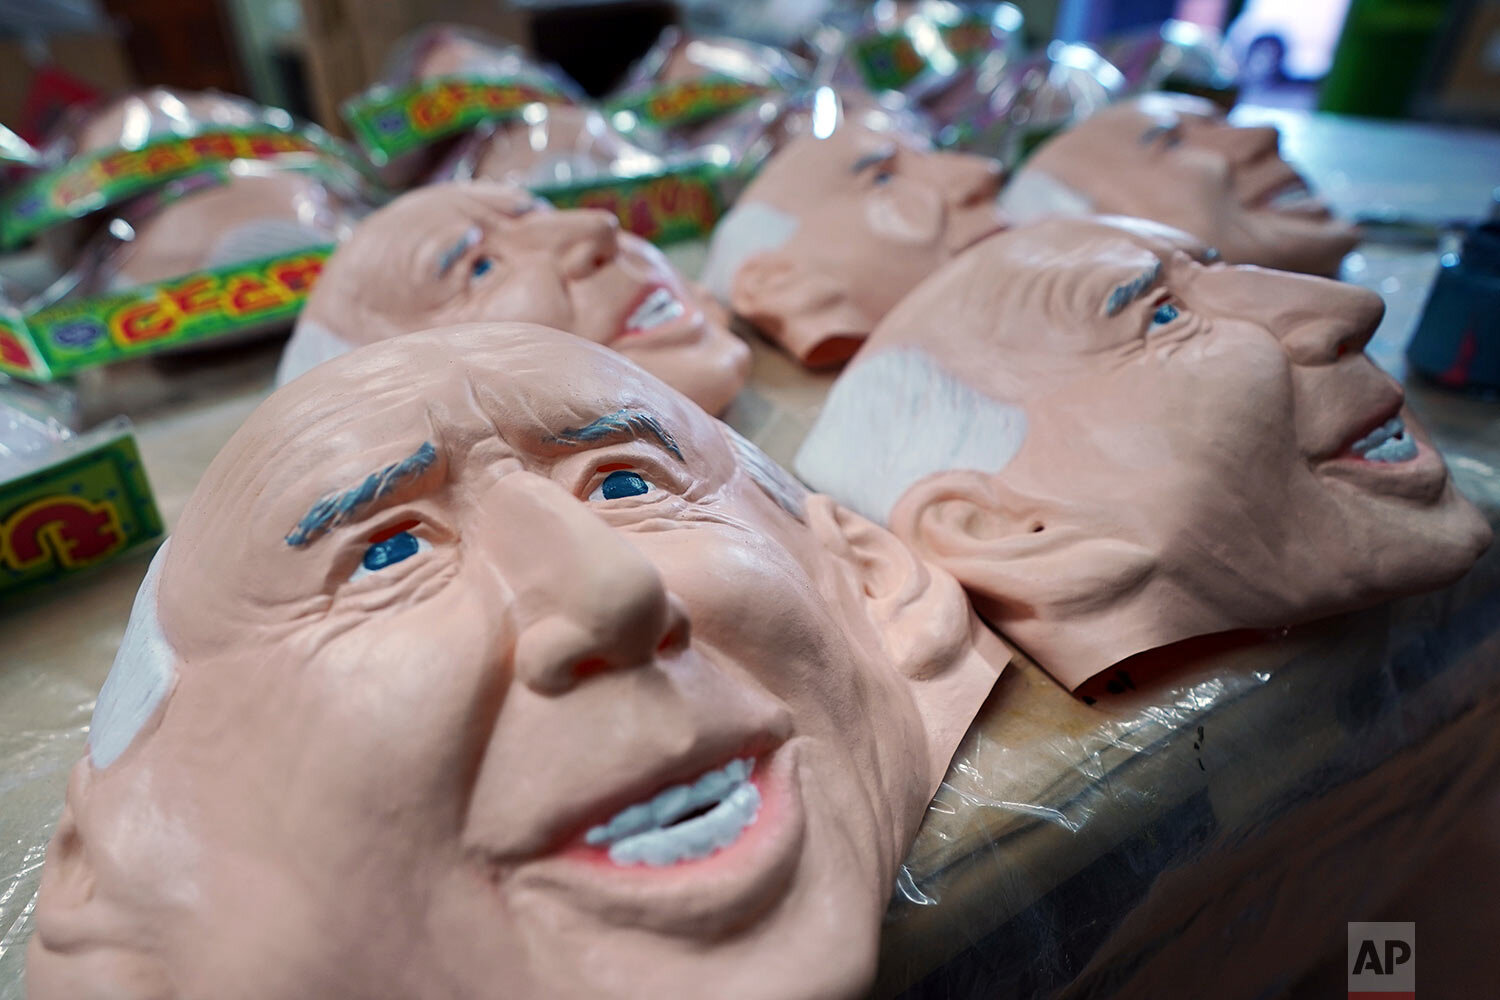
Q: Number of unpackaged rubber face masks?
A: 5